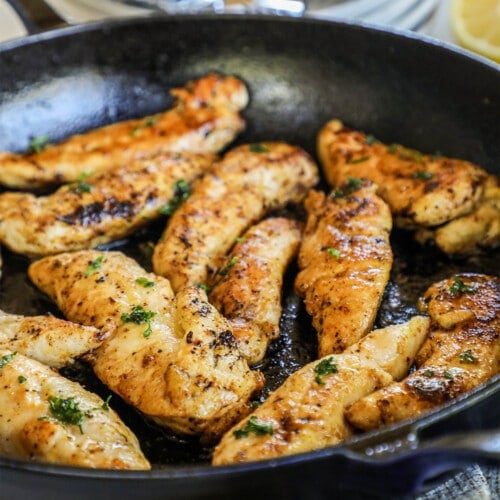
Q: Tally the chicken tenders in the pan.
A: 11